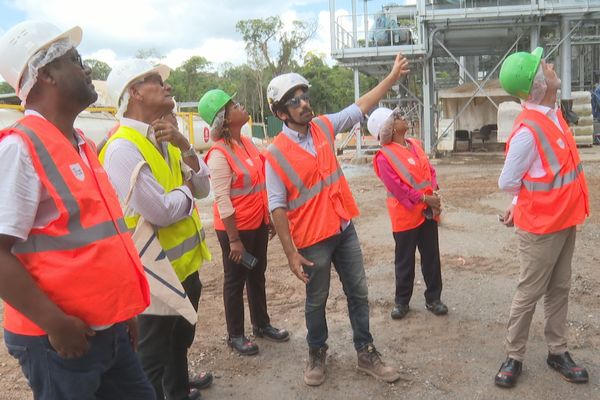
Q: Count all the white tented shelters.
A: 1